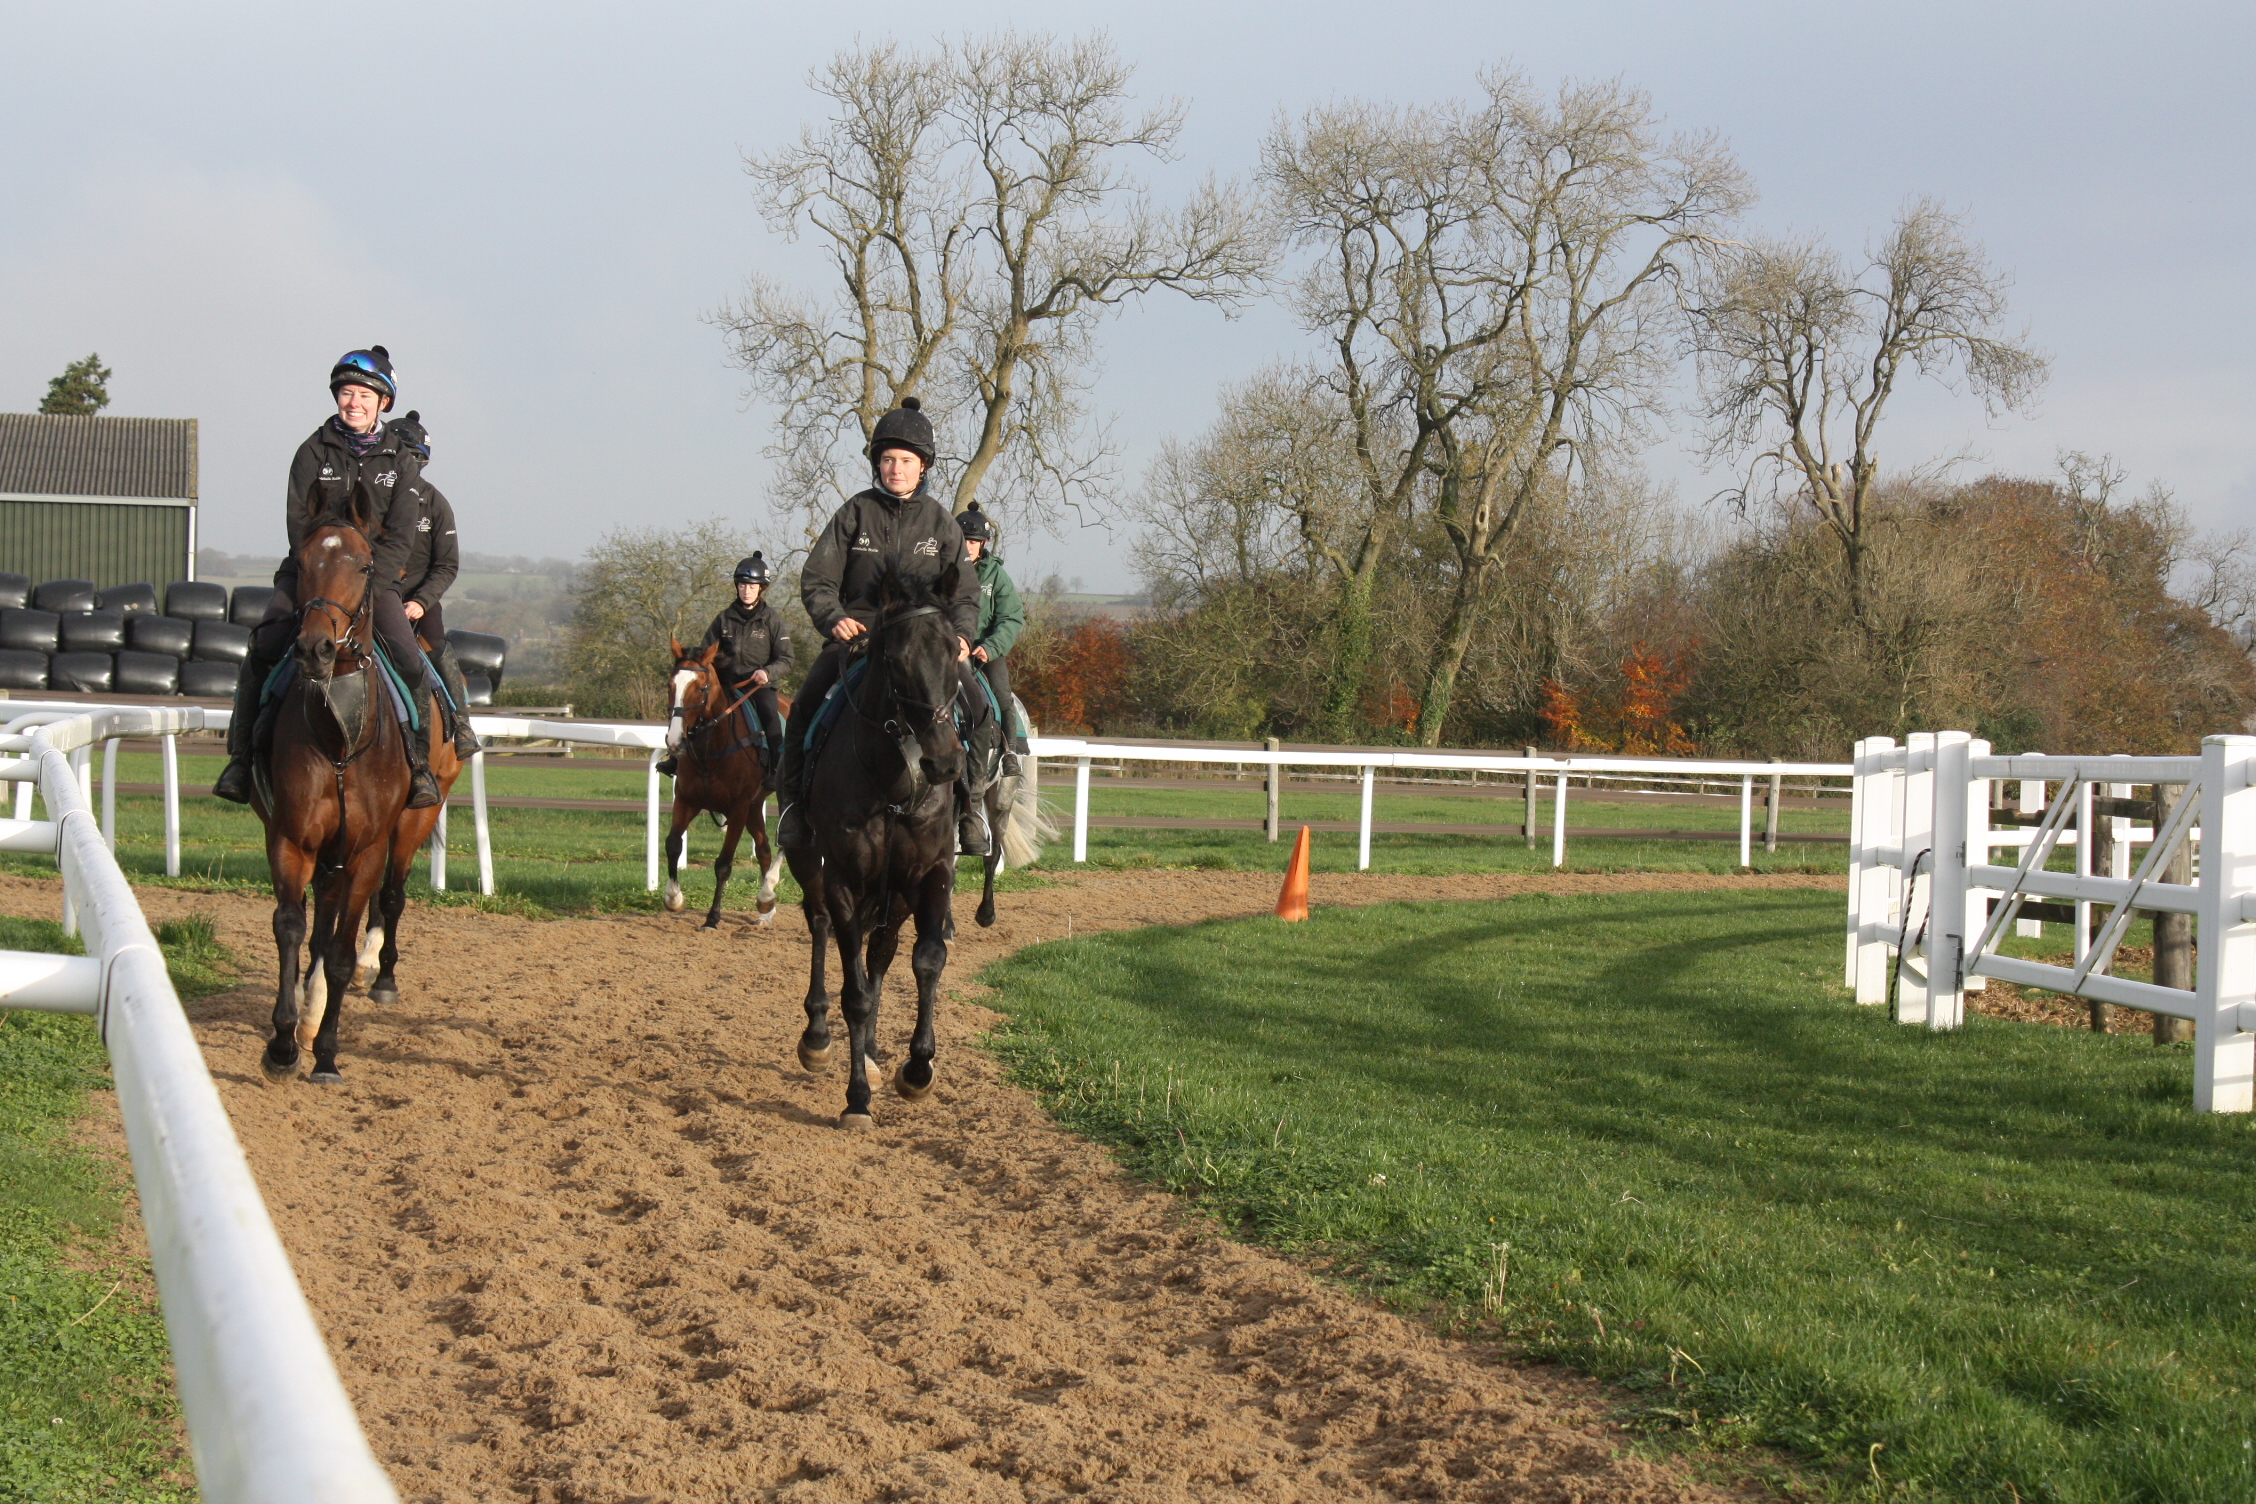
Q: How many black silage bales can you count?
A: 15